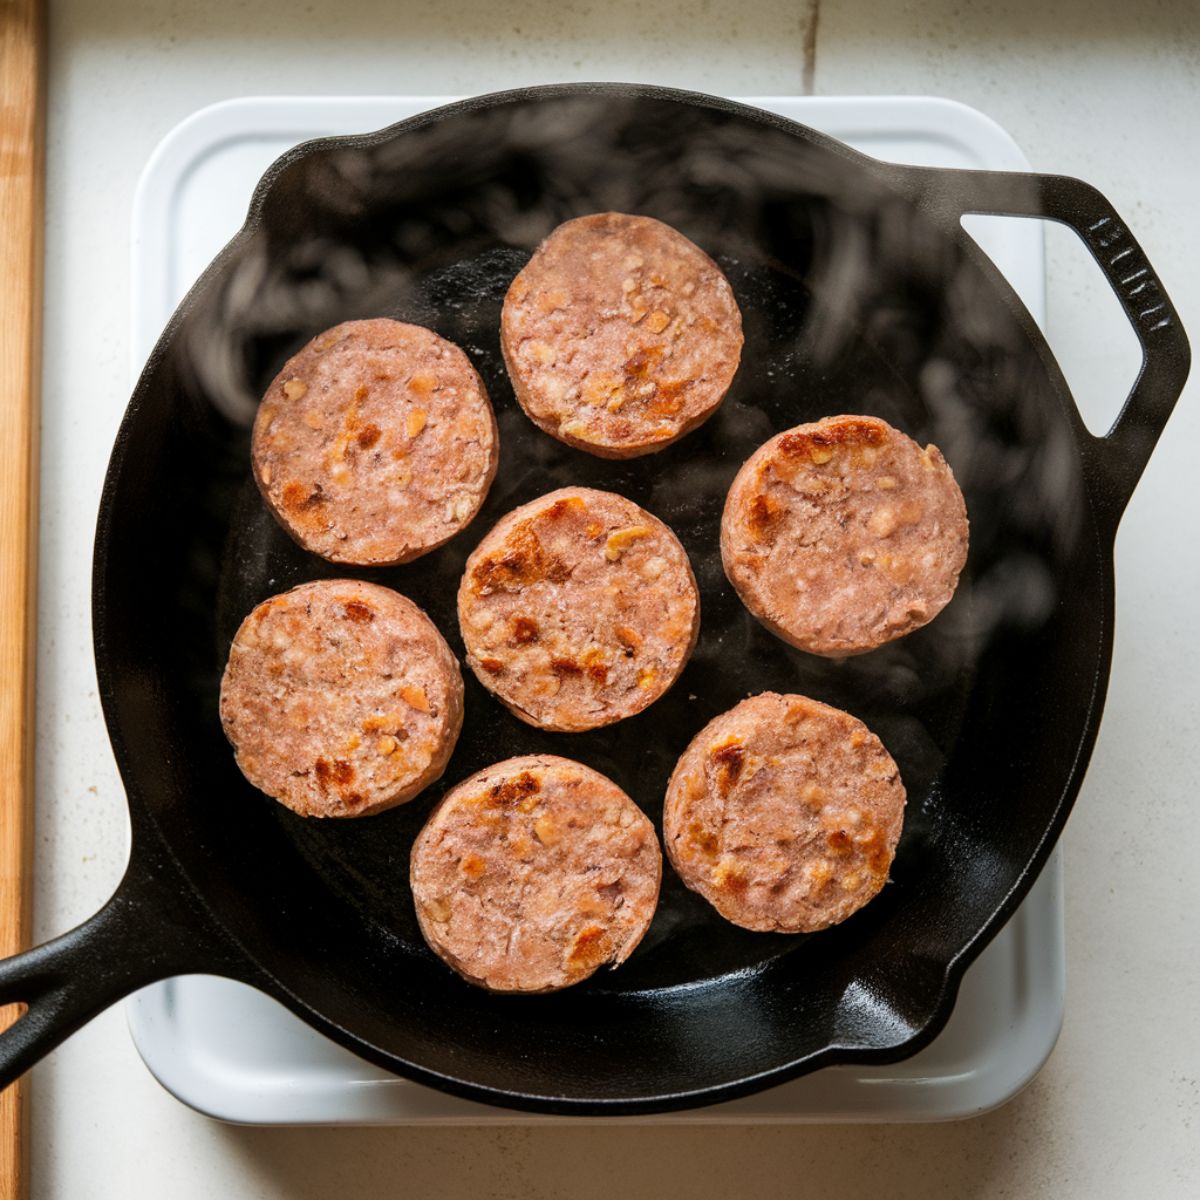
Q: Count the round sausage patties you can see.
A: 7